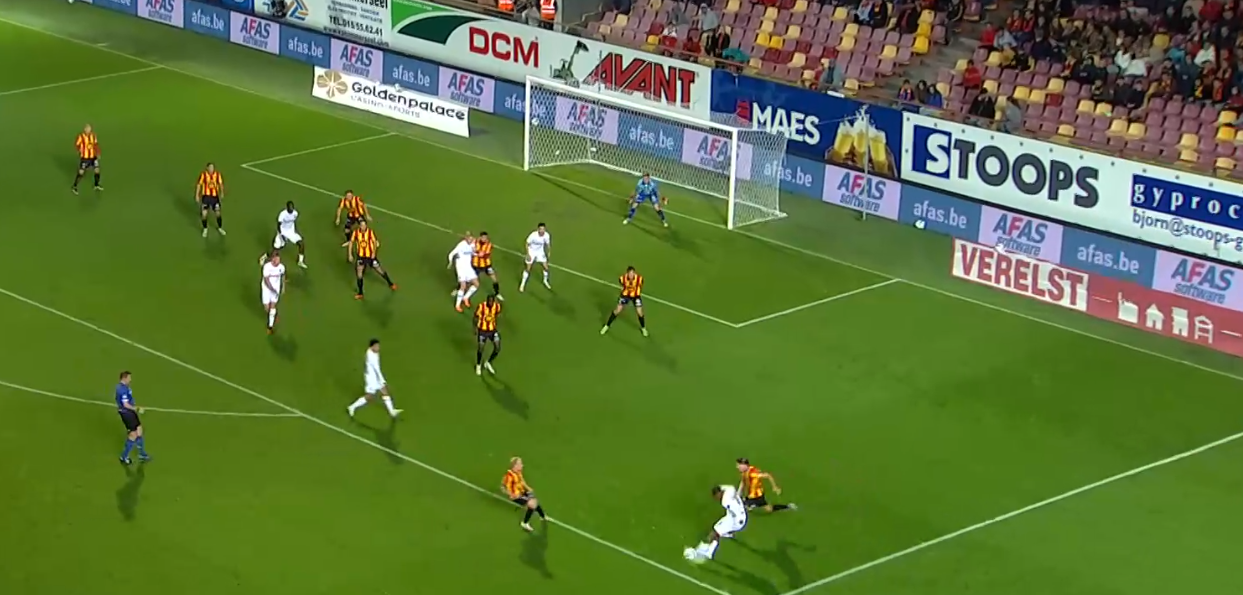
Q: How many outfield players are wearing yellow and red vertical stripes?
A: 9